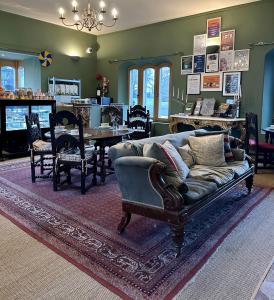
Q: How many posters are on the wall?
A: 11